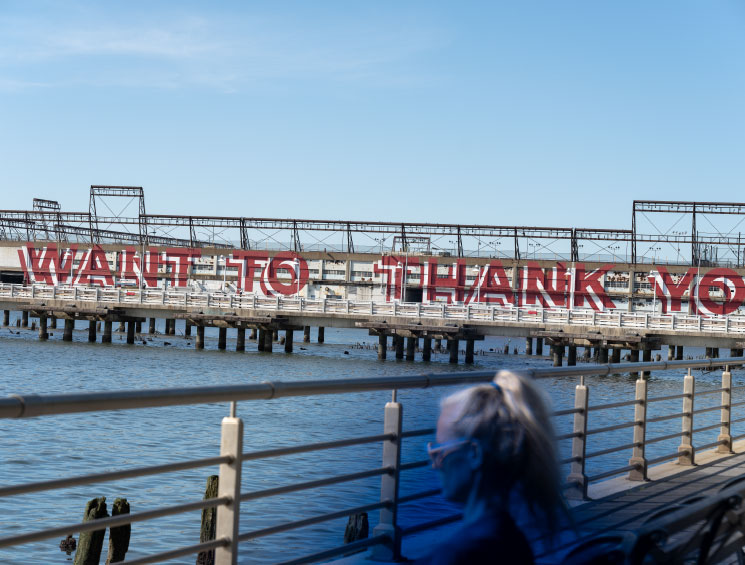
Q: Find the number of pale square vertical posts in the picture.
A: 6